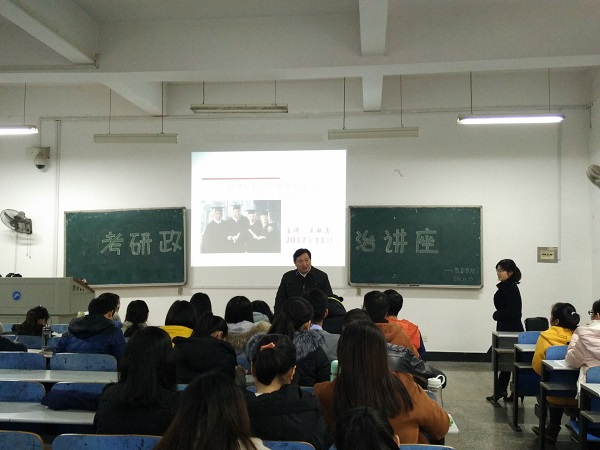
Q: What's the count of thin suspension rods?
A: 9